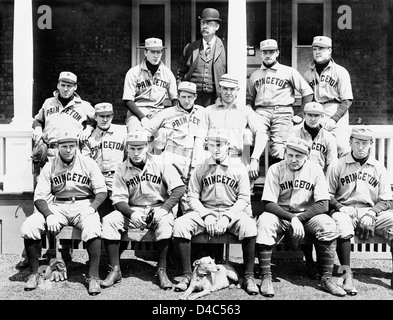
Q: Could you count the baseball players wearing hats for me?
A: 13